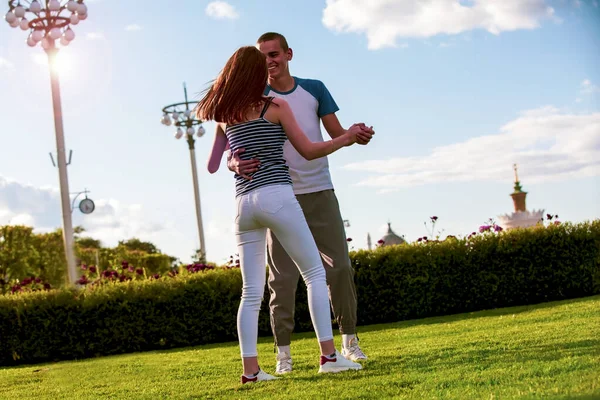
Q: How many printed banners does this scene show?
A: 0